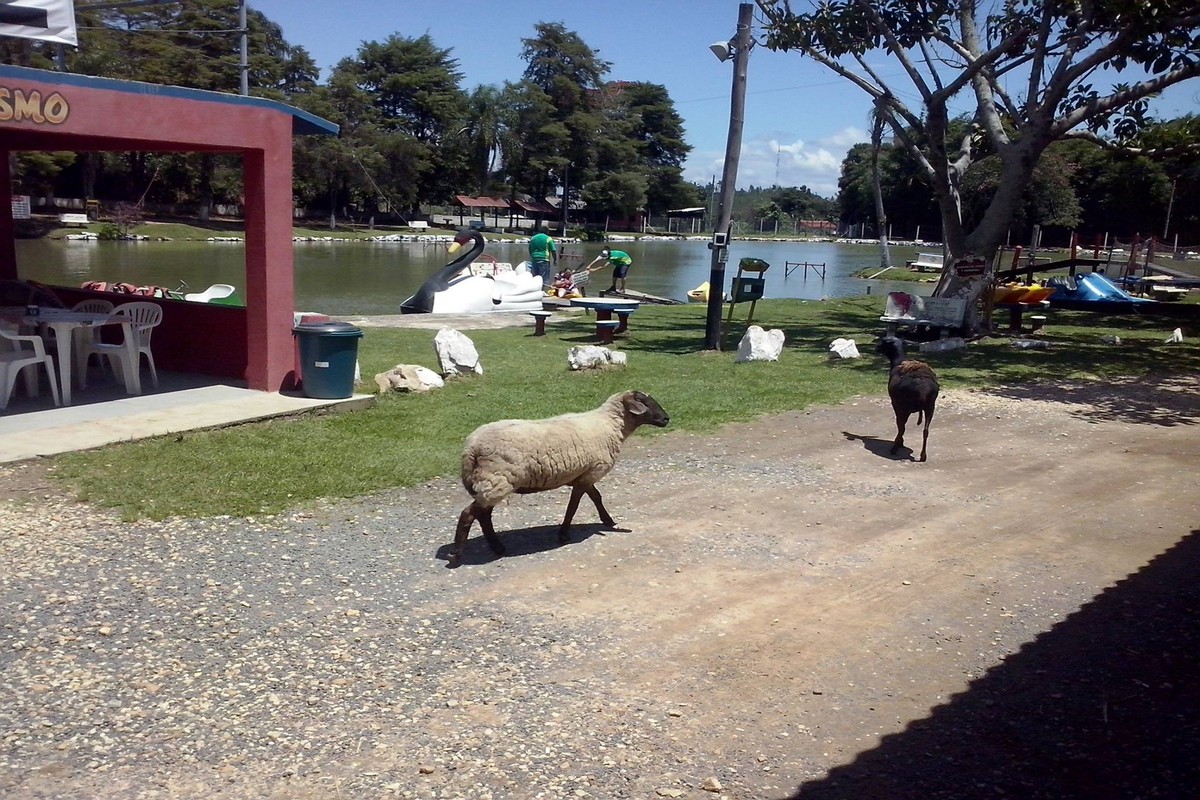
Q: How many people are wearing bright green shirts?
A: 2